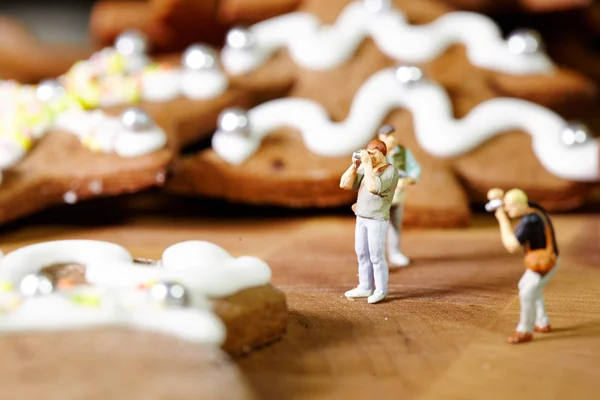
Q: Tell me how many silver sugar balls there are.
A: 12